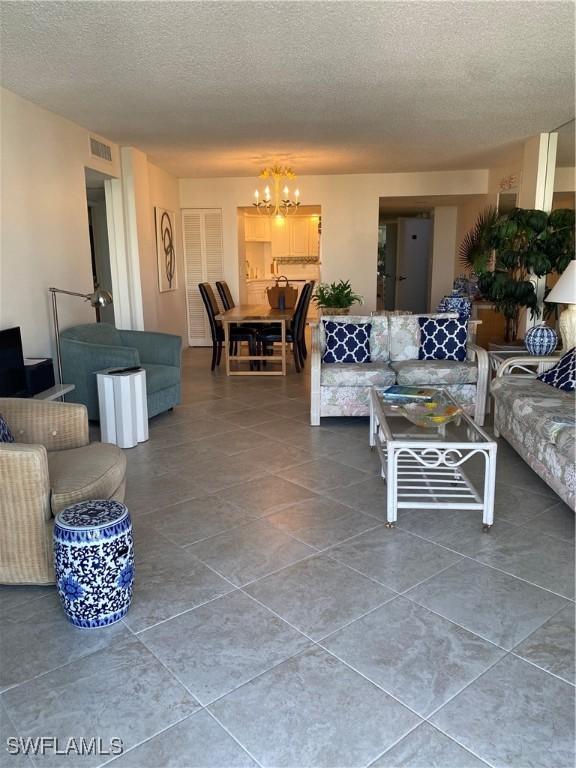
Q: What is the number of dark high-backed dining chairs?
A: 4